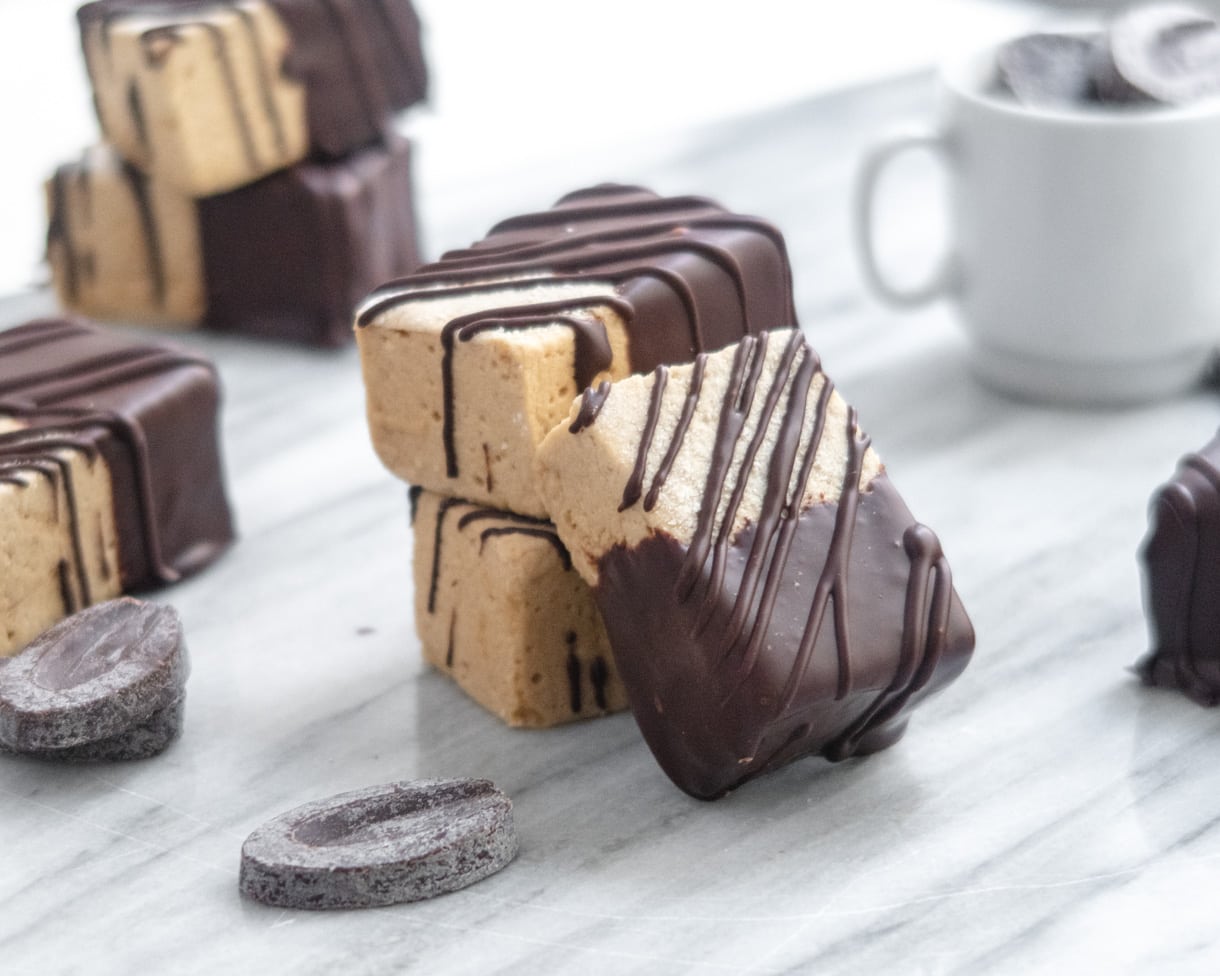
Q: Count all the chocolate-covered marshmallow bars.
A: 7